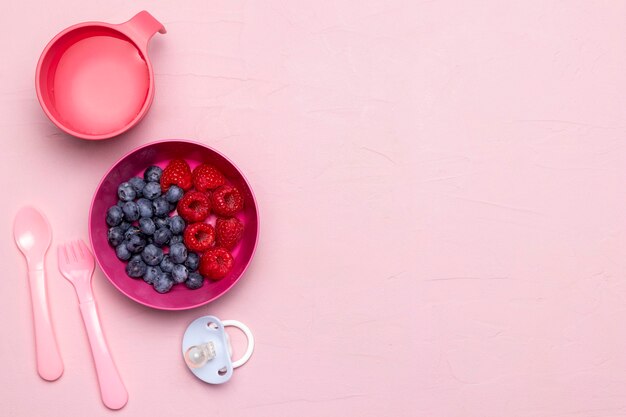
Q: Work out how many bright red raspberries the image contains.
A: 7